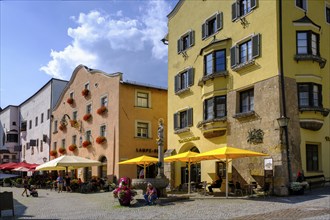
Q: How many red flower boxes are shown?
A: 11